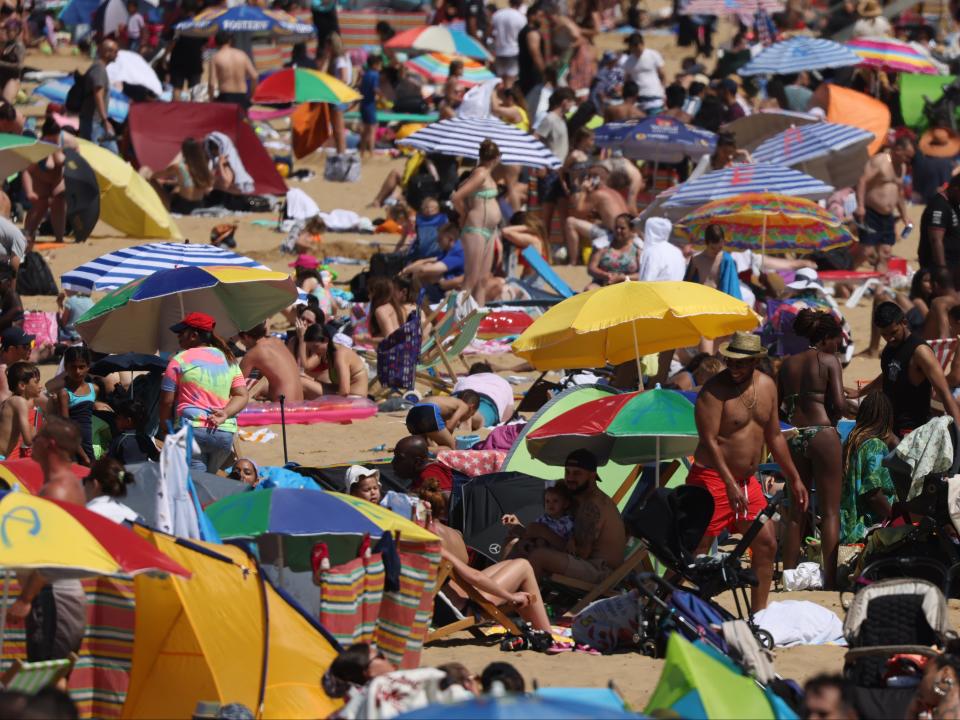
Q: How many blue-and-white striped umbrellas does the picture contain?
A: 5